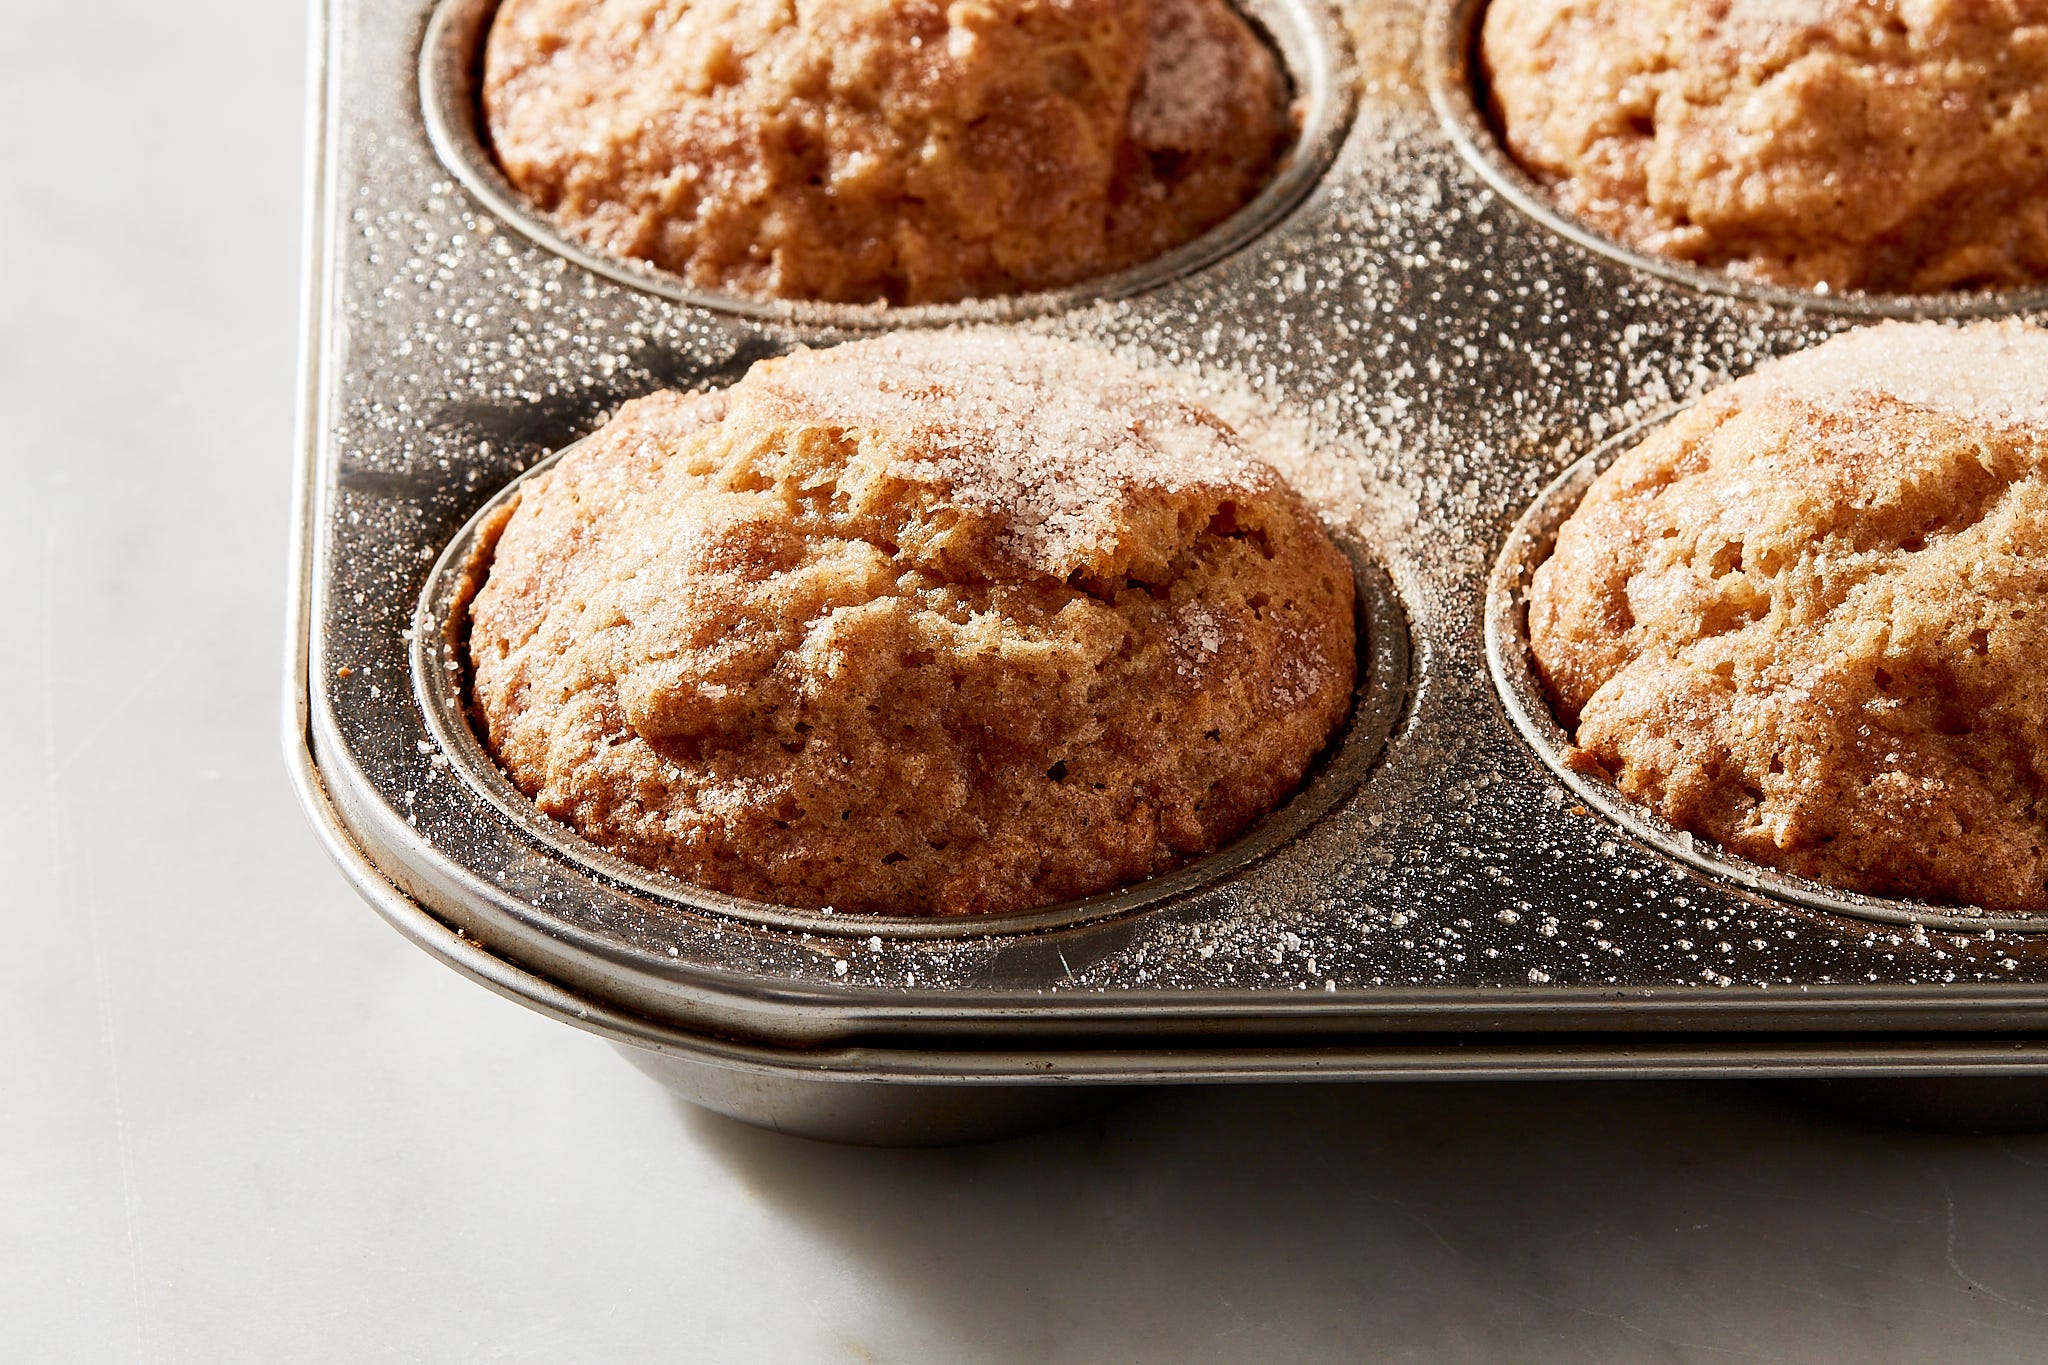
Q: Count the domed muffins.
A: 4